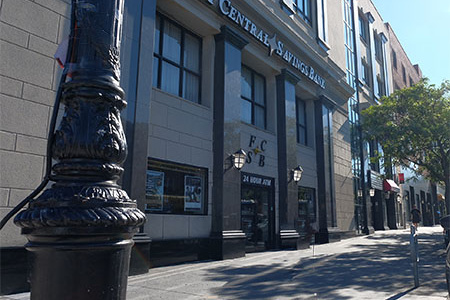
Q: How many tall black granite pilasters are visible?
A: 4